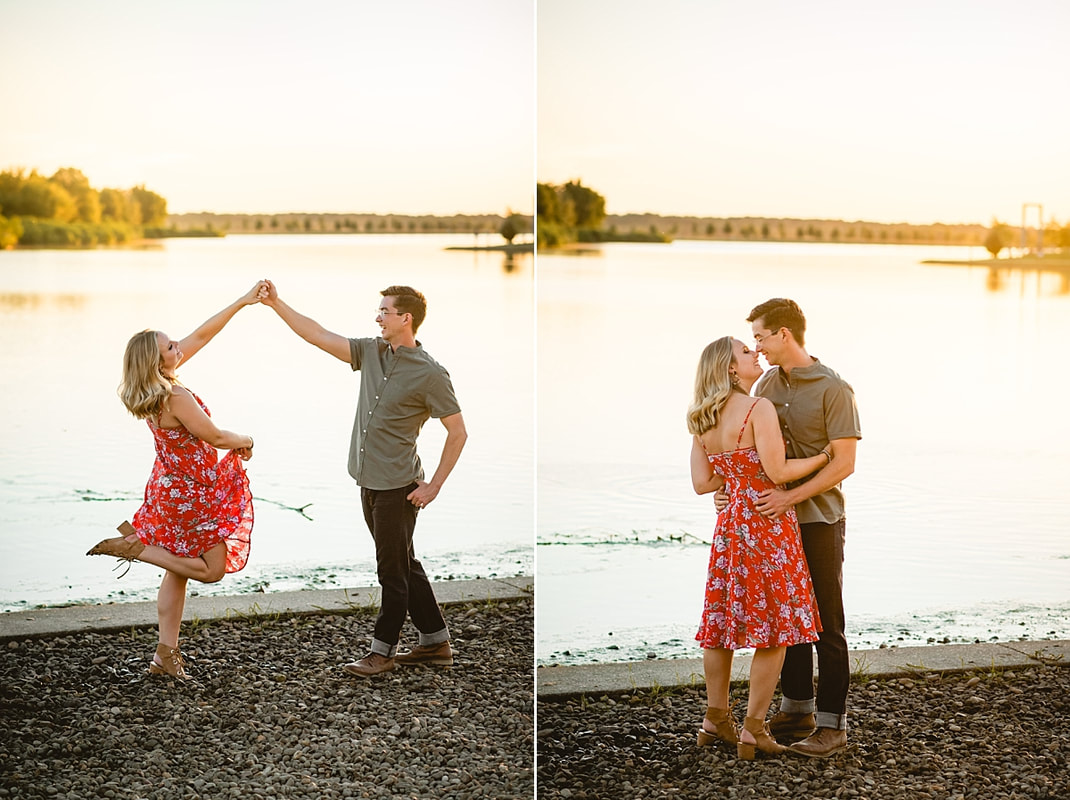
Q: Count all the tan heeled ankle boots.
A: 4